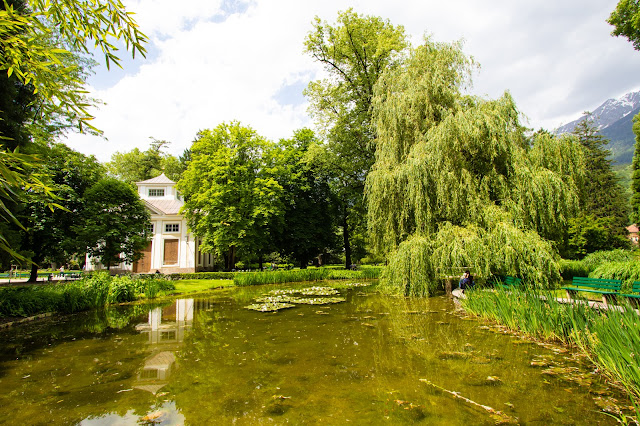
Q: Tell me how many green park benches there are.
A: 3